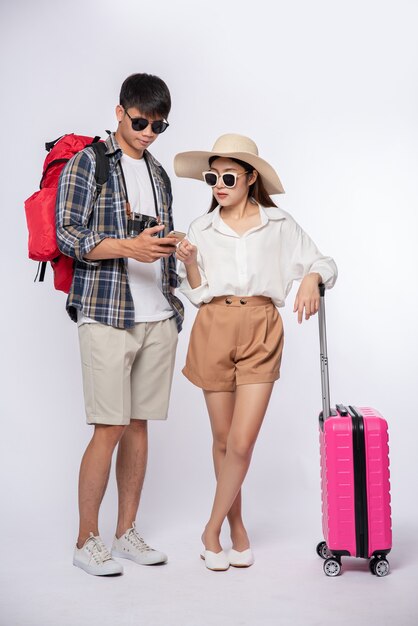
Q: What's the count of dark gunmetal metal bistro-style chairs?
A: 0